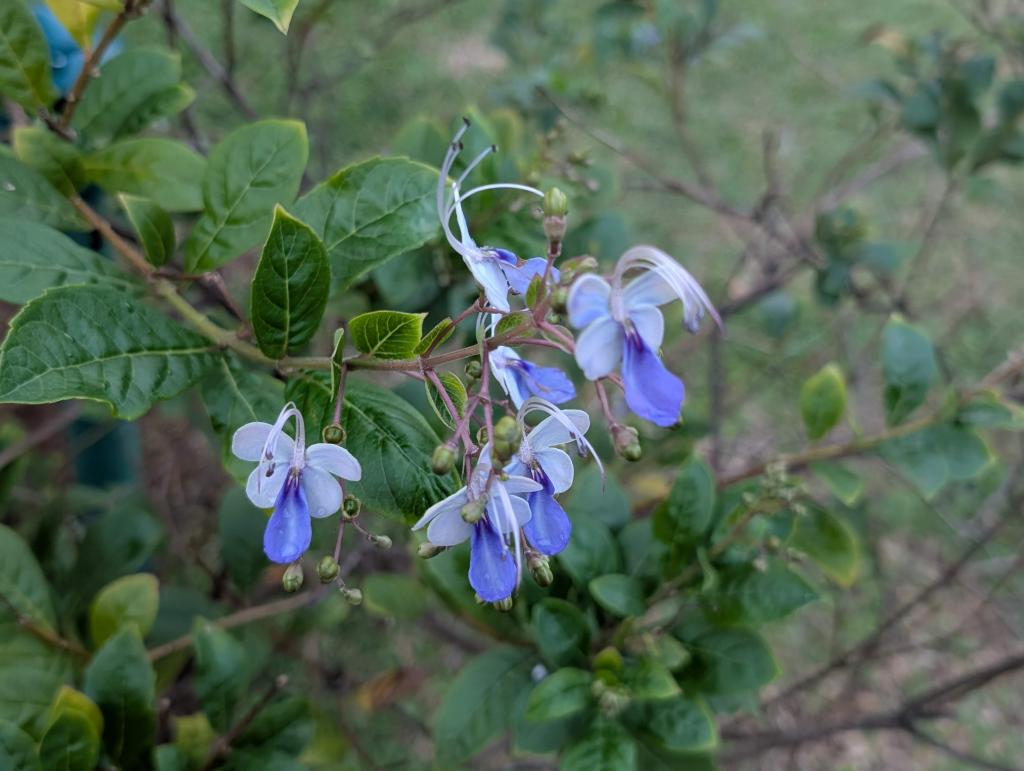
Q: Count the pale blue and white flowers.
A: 6